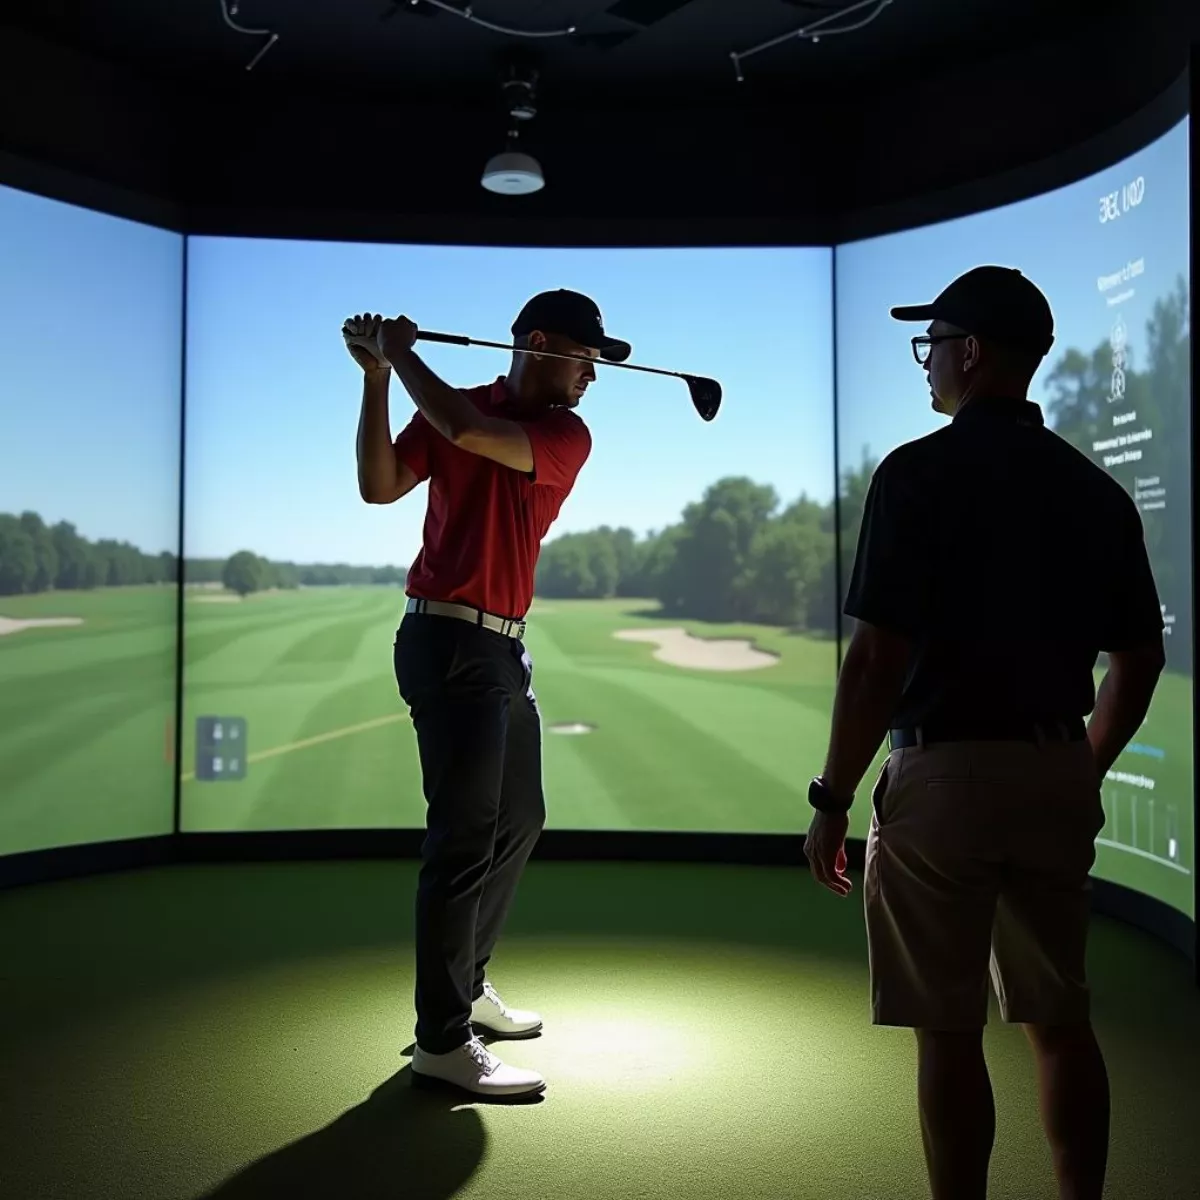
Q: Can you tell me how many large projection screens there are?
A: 3